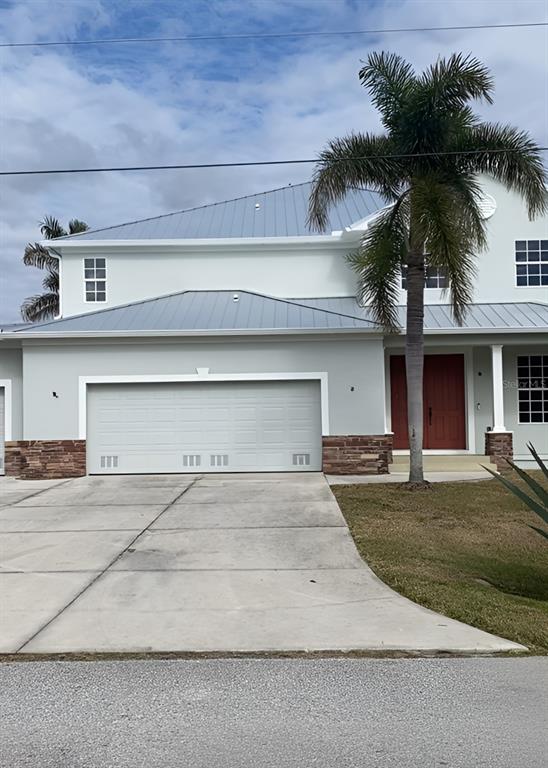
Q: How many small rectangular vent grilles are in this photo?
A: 4